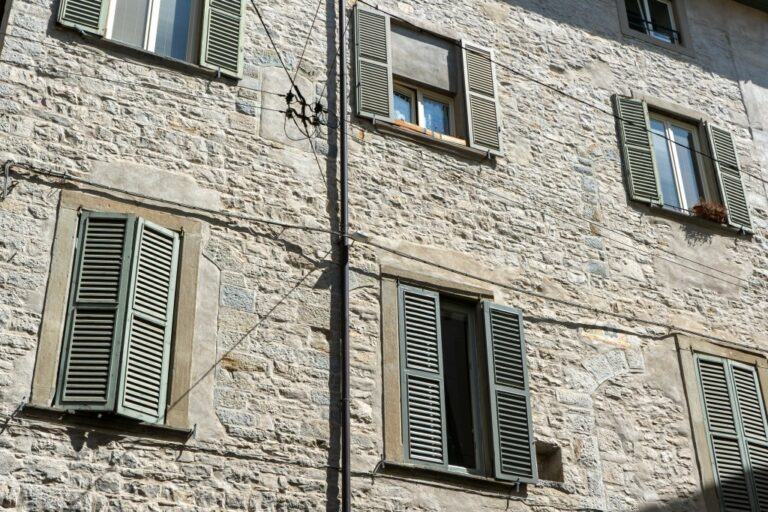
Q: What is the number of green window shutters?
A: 12